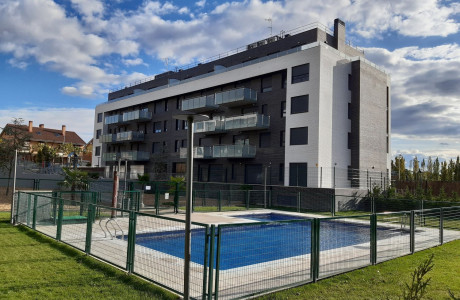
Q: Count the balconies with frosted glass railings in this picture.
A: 12